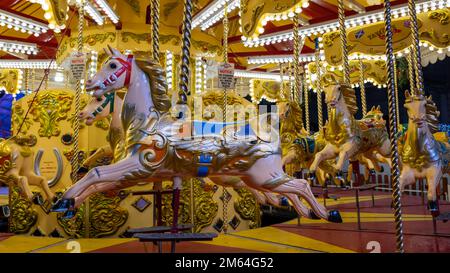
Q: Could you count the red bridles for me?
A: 1